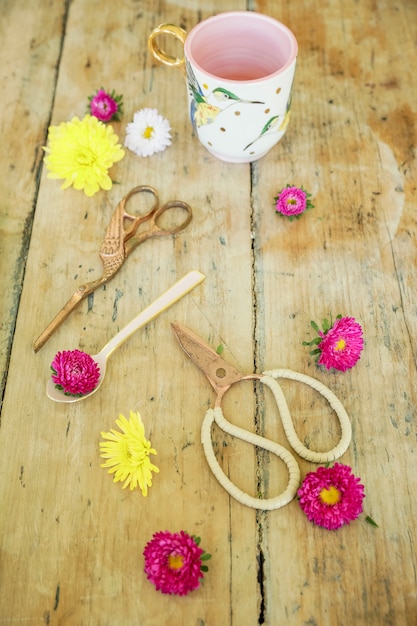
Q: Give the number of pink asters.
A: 6